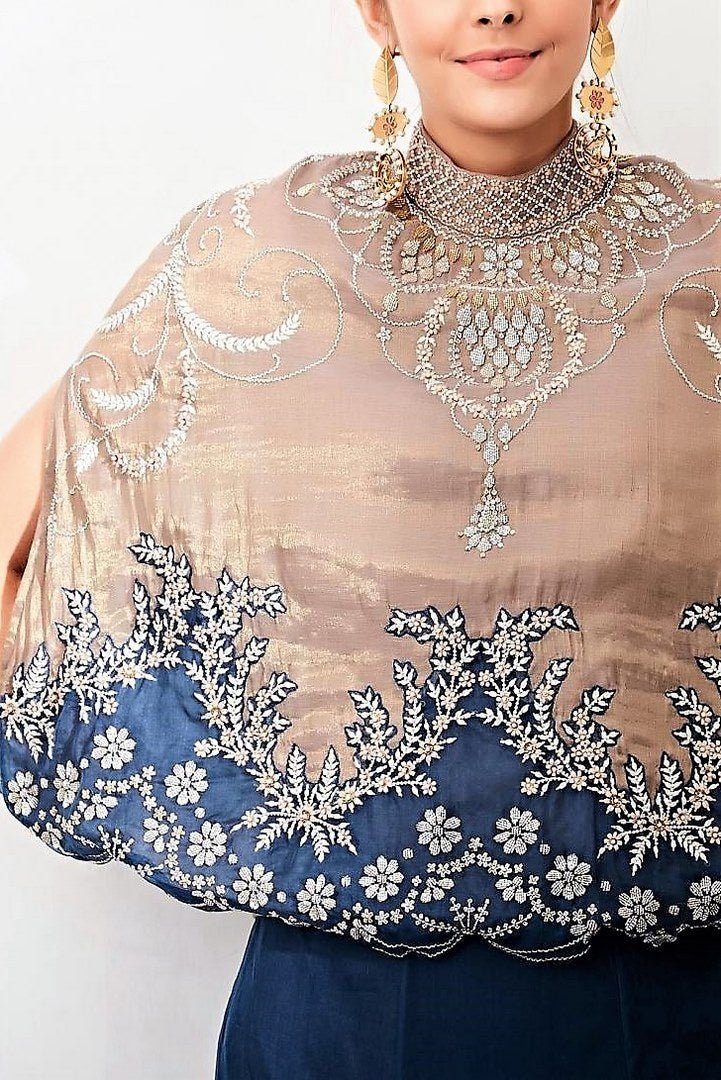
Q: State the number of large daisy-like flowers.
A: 13